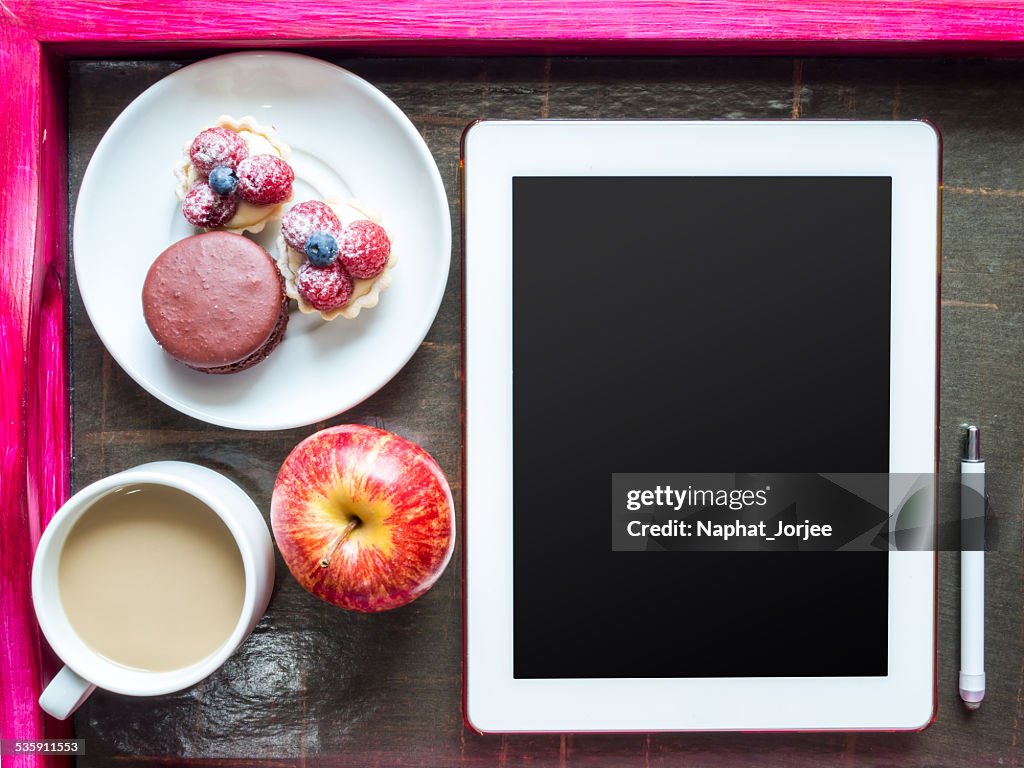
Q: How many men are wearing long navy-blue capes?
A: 0